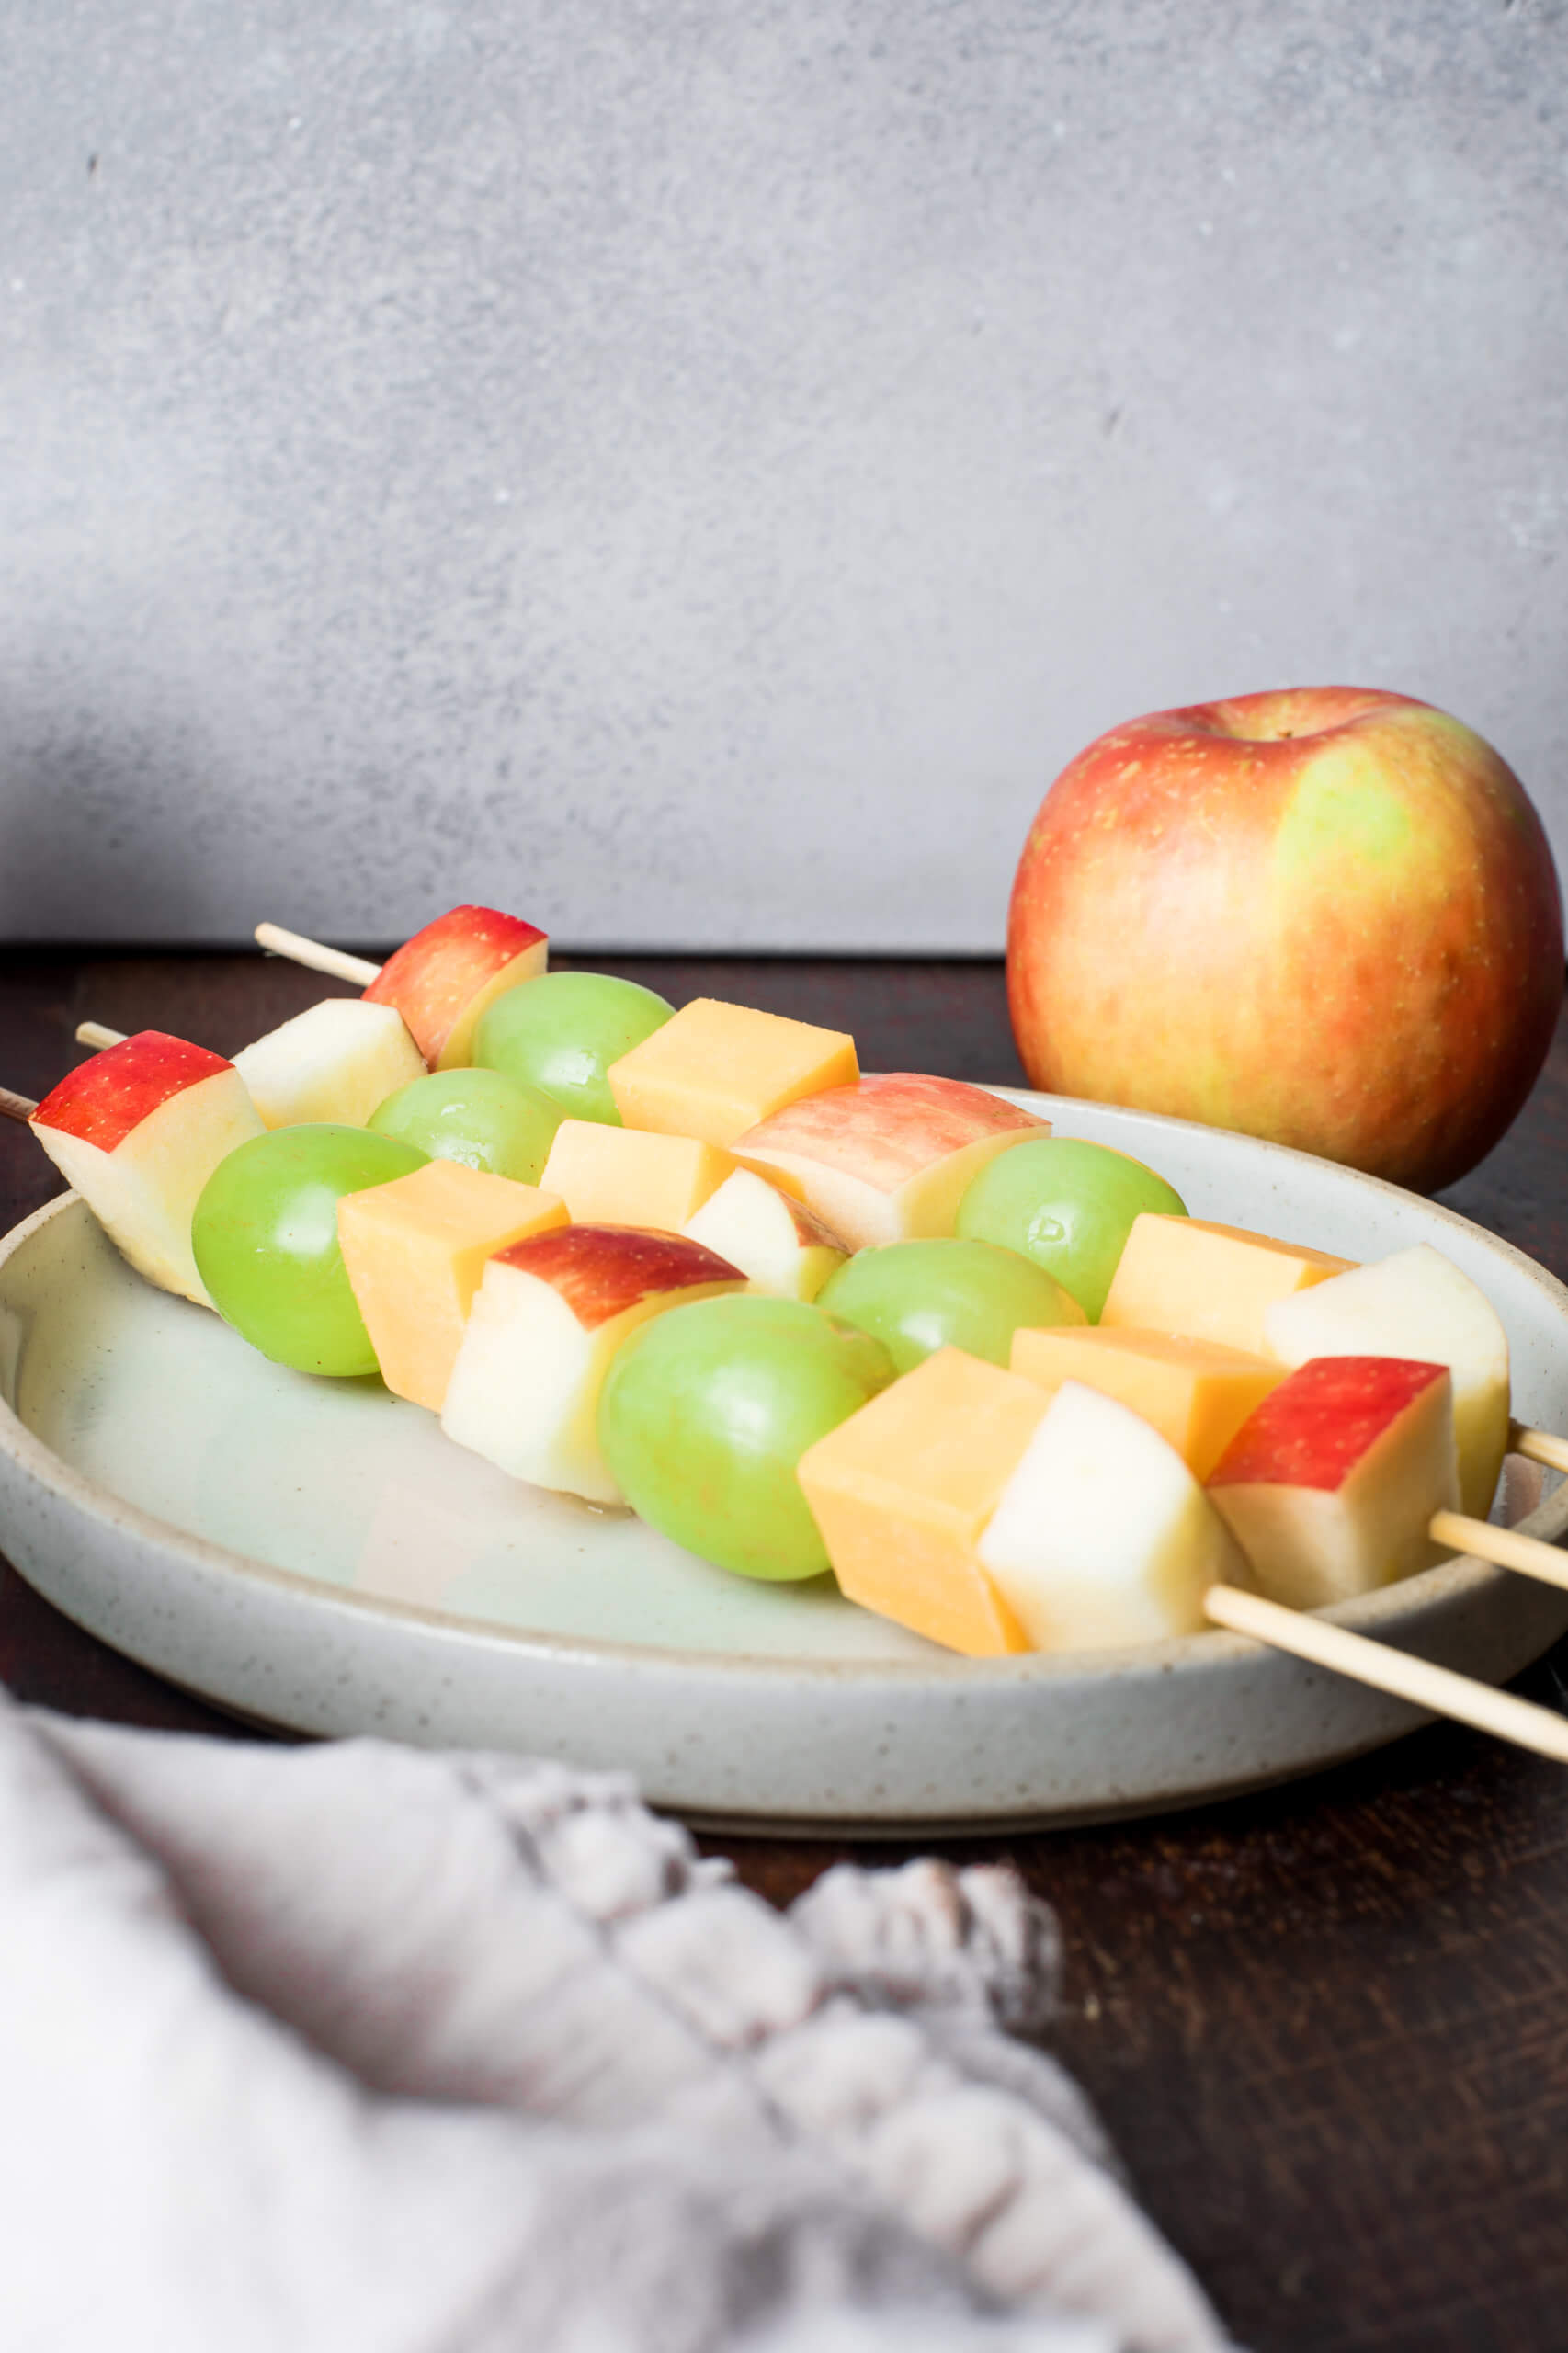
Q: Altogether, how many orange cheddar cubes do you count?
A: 6